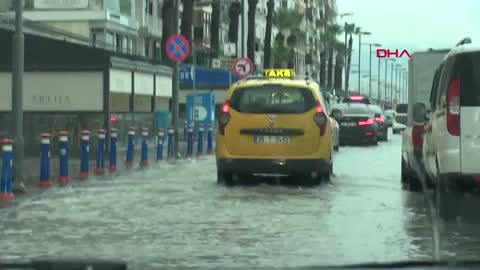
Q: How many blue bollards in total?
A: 13